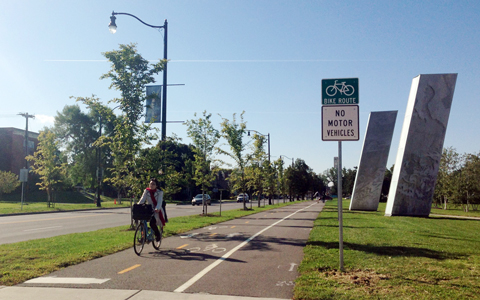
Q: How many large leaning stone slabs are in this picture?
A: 2